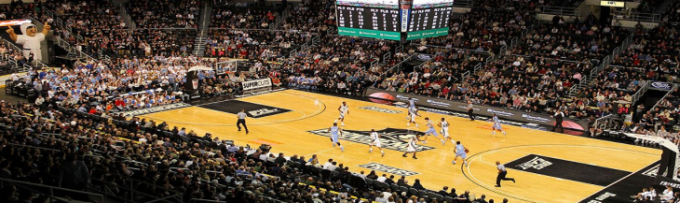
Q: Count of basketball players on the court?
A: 10